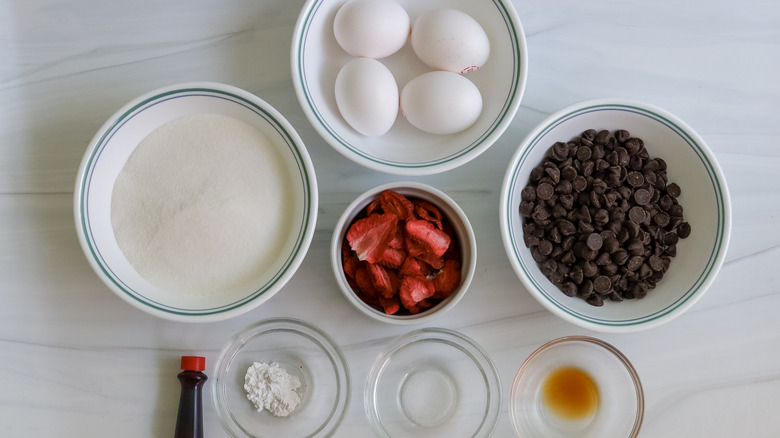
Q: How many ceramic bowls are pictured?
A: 4